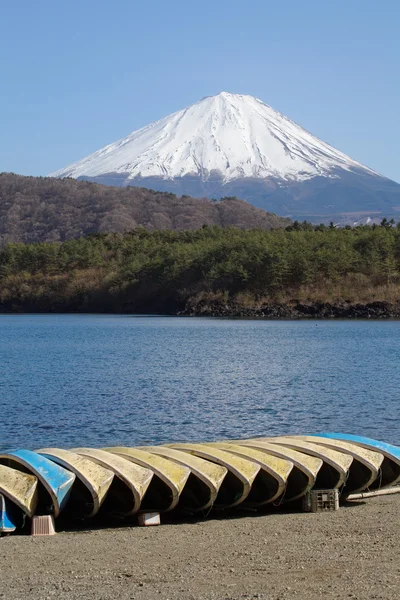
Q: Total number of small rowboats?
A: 13